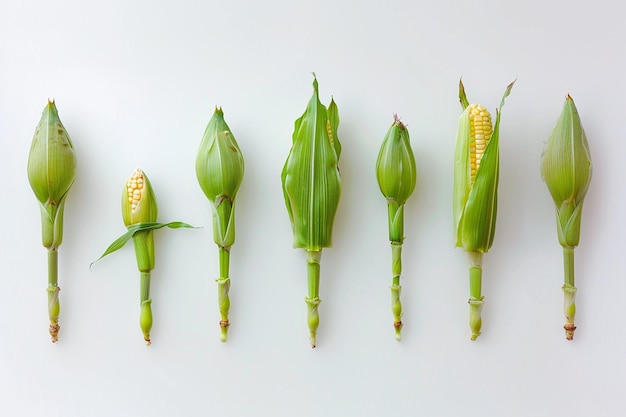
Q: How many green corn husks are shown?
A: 7